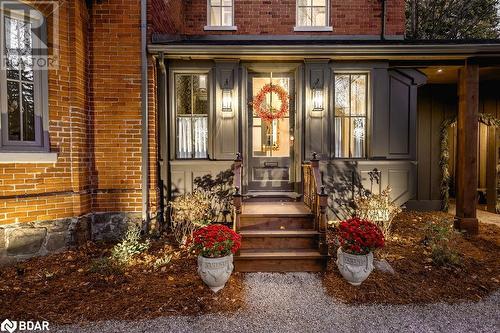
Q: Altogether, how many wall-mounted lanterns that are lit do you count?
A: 2